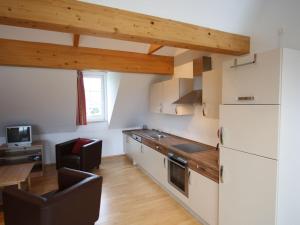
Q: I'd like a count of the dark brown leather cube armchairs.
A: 2